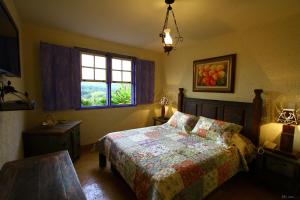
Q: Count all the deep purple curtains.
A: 2